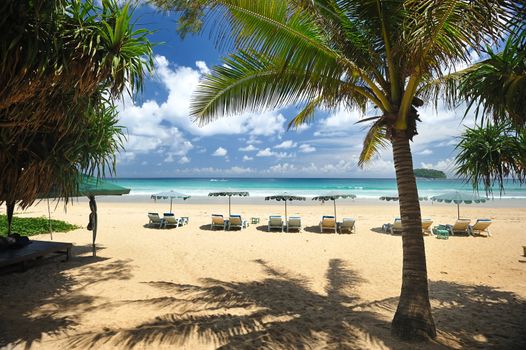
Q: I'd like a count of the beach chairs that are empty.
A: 12